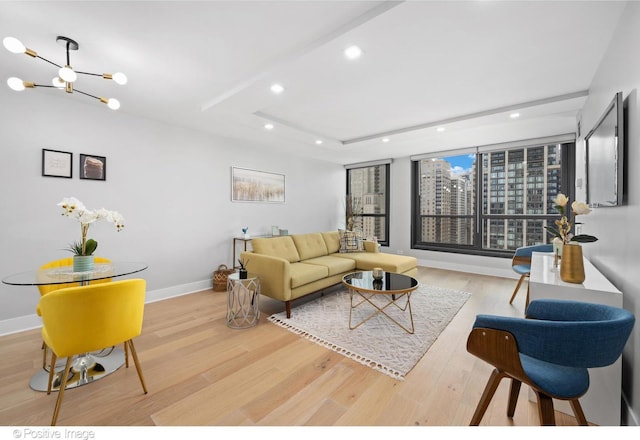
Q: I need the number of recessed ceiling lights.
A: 7